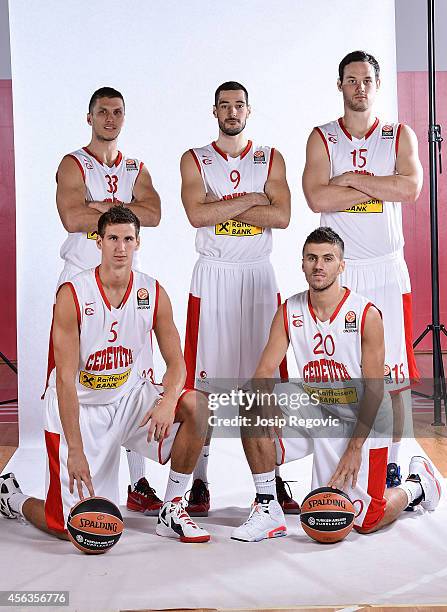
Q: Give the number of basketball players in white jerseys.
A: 5